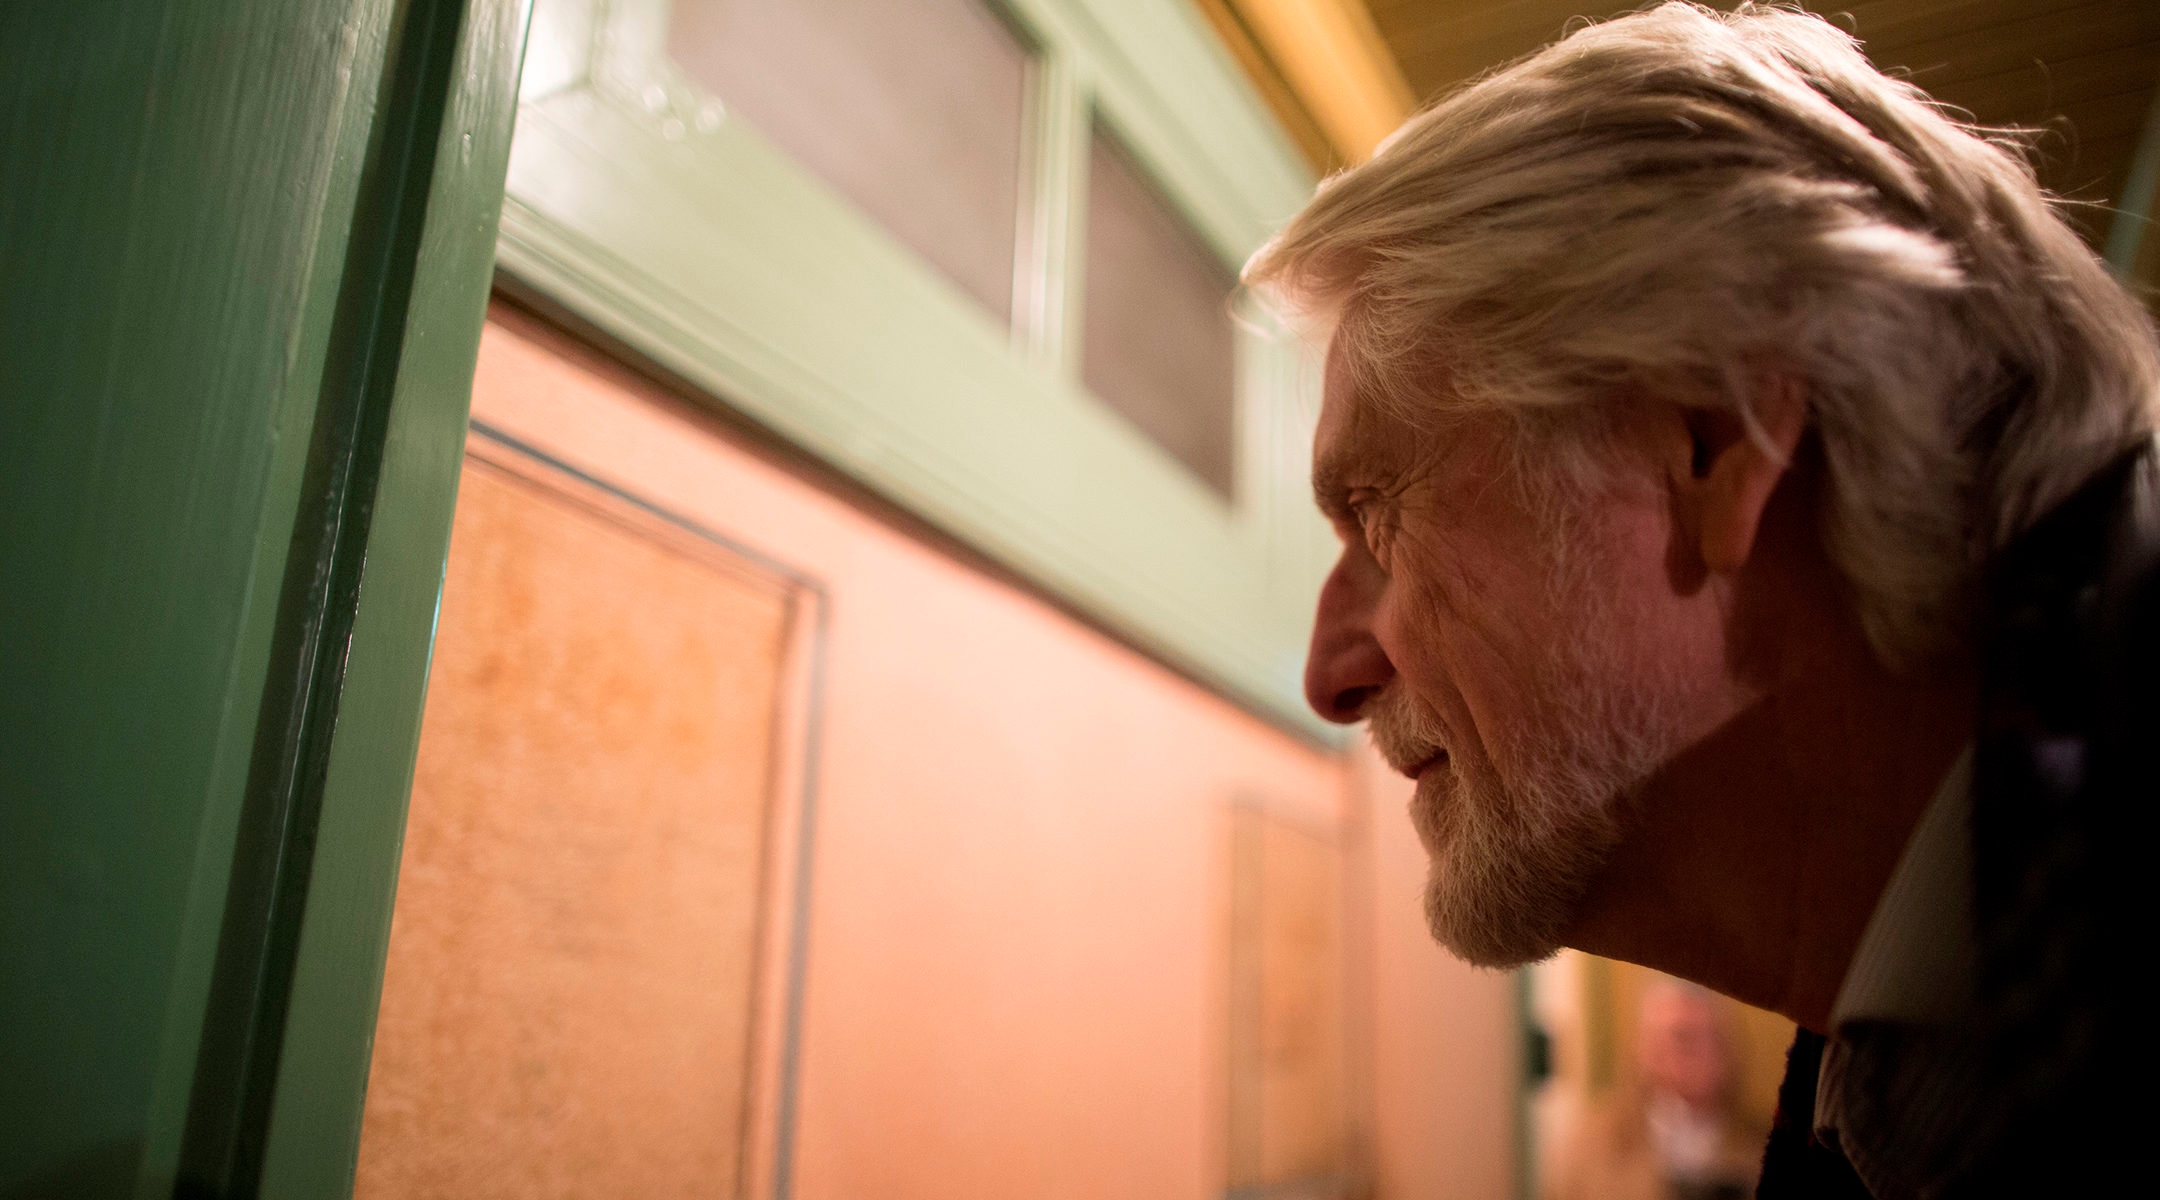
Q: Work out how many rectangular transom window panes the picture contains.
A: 2